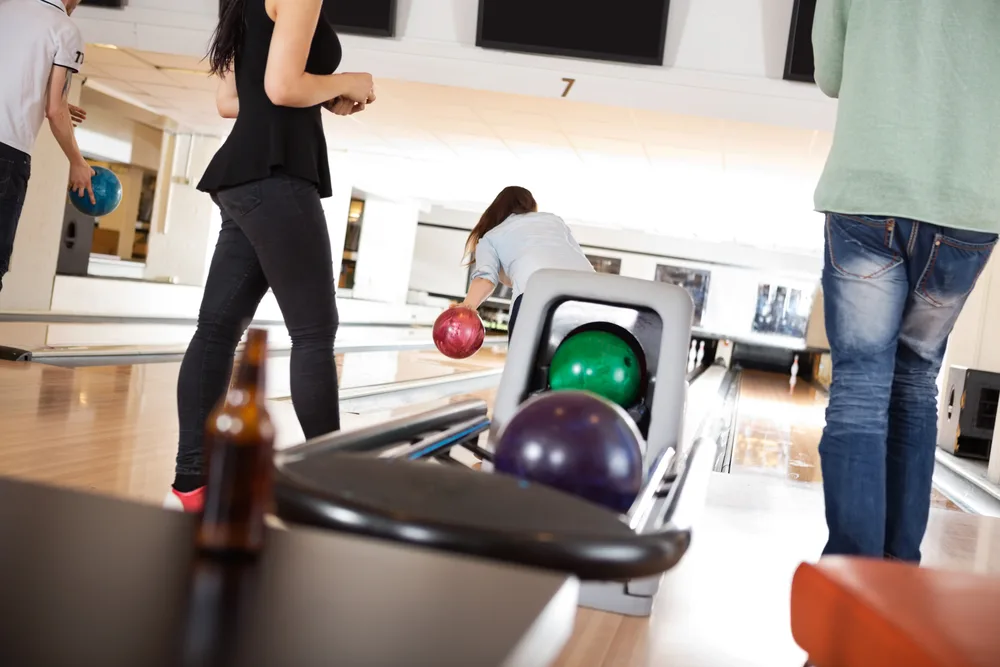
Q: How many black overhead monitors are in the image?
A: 4